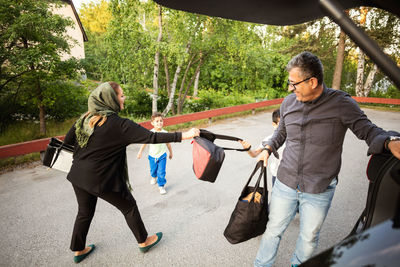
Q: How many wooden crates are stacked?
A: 0